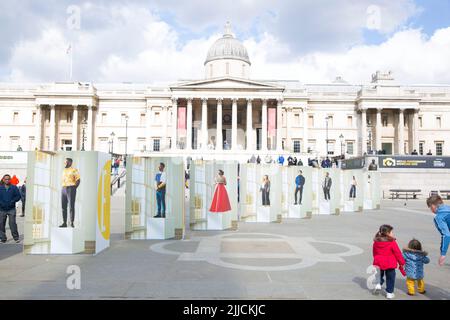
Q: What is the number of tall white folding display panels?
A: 8